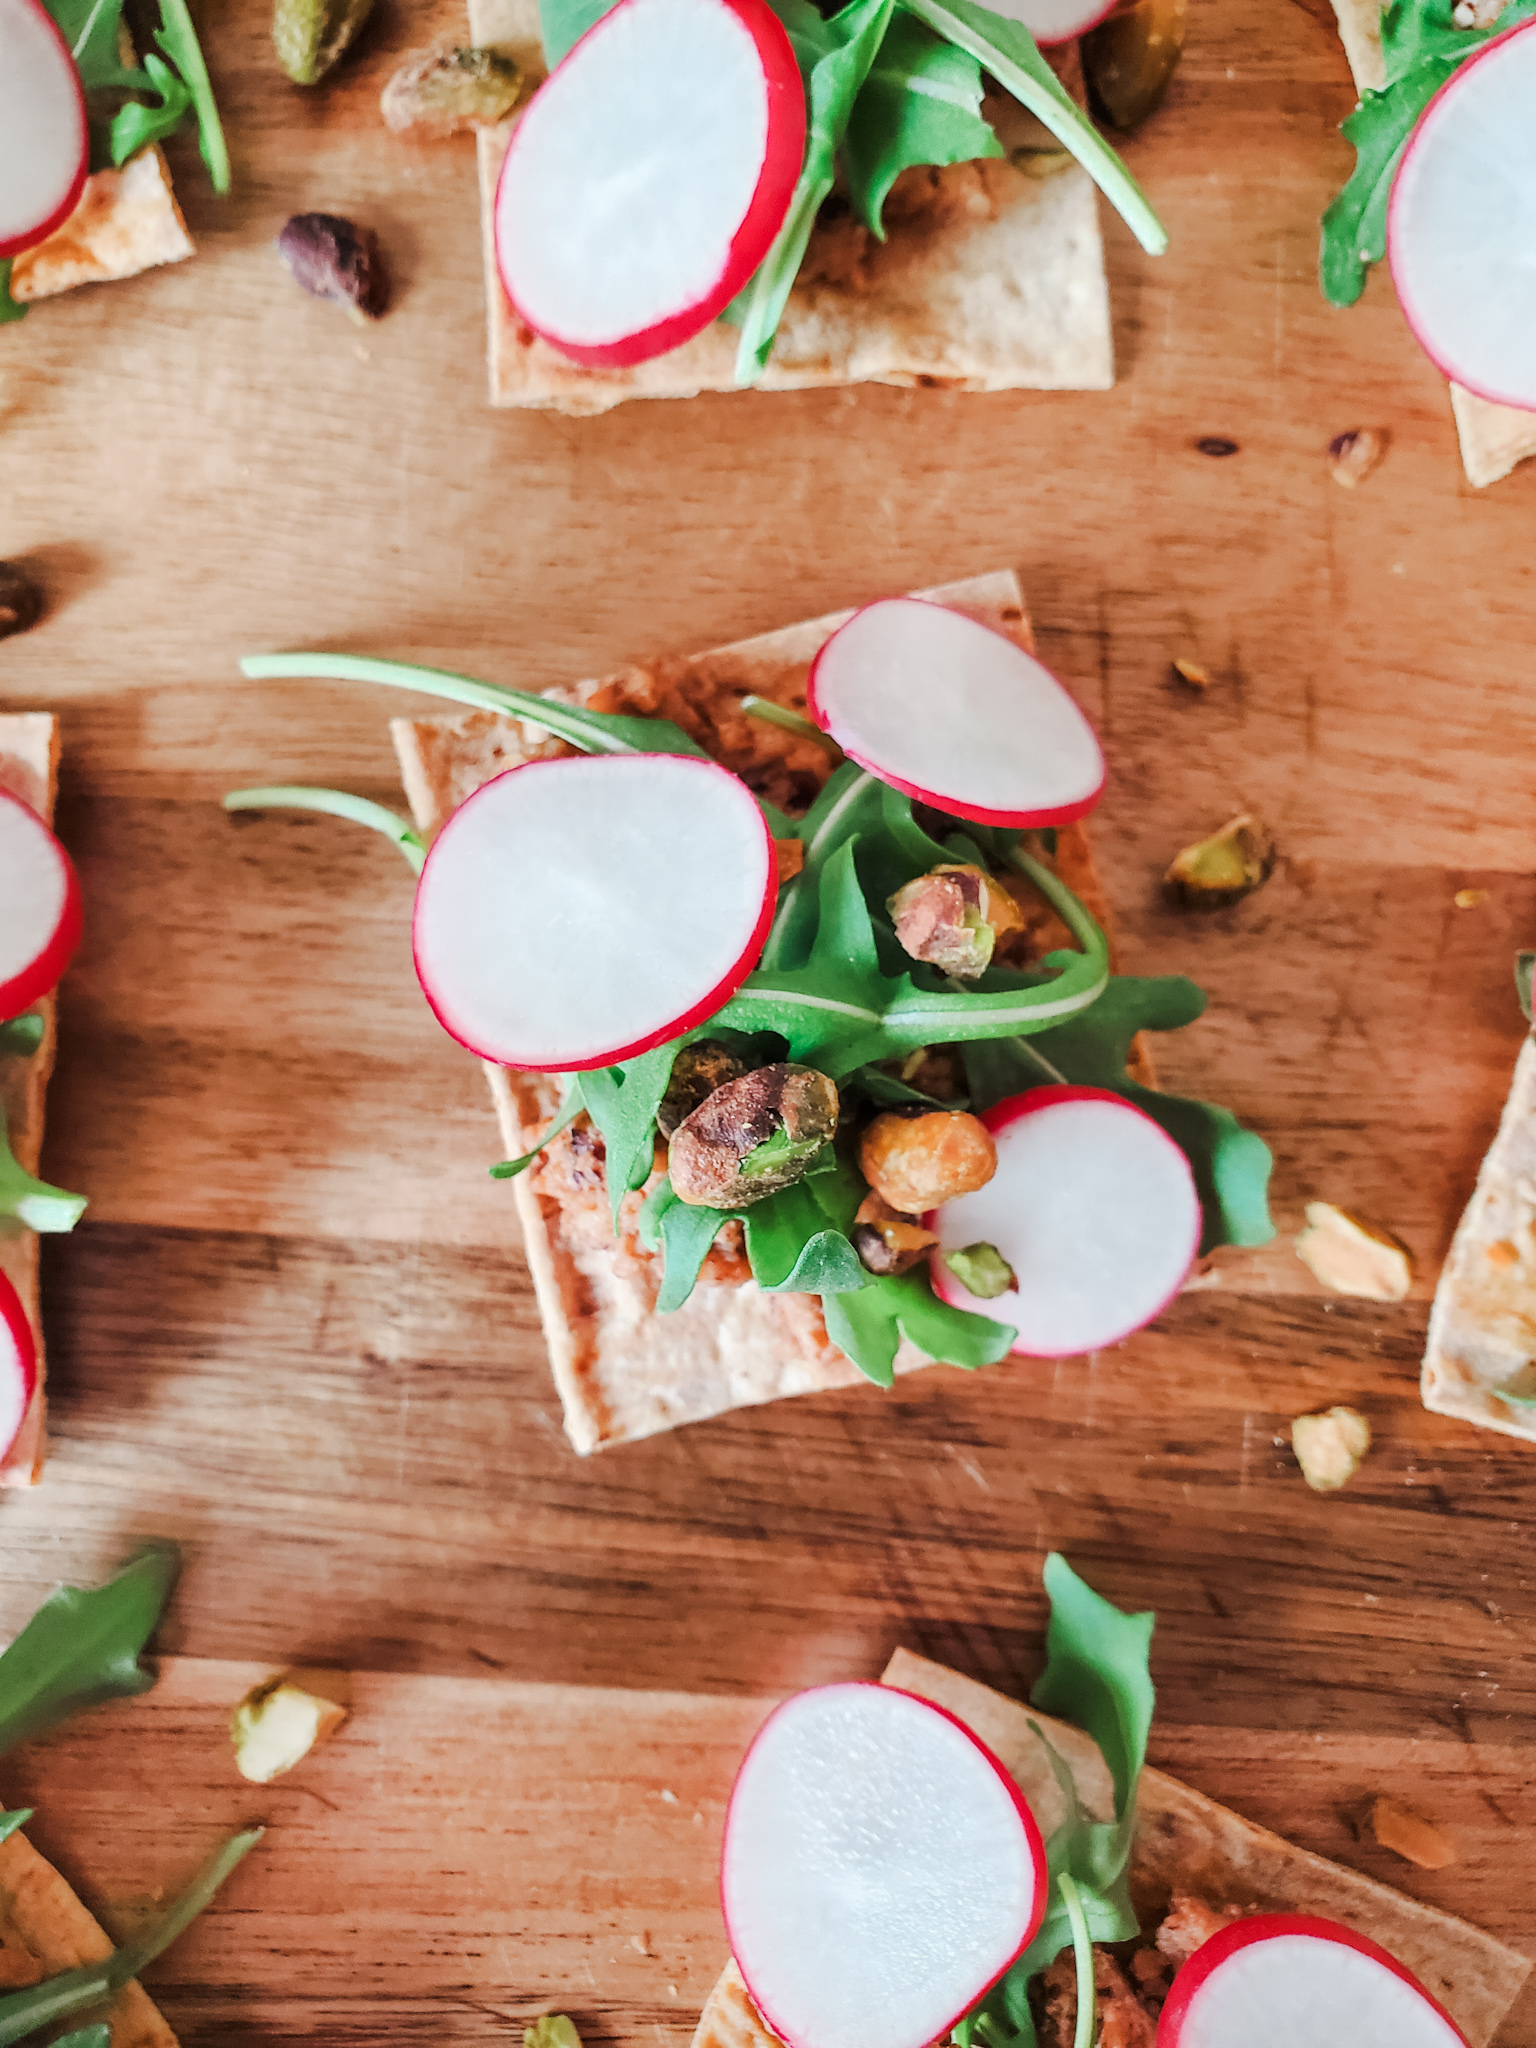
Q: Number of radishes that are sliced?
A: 11